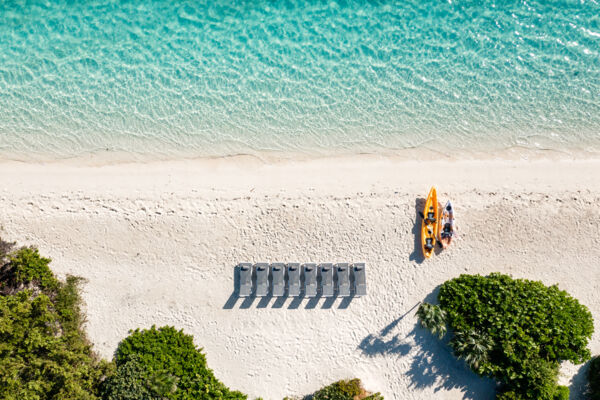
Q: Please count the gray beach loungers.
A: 8